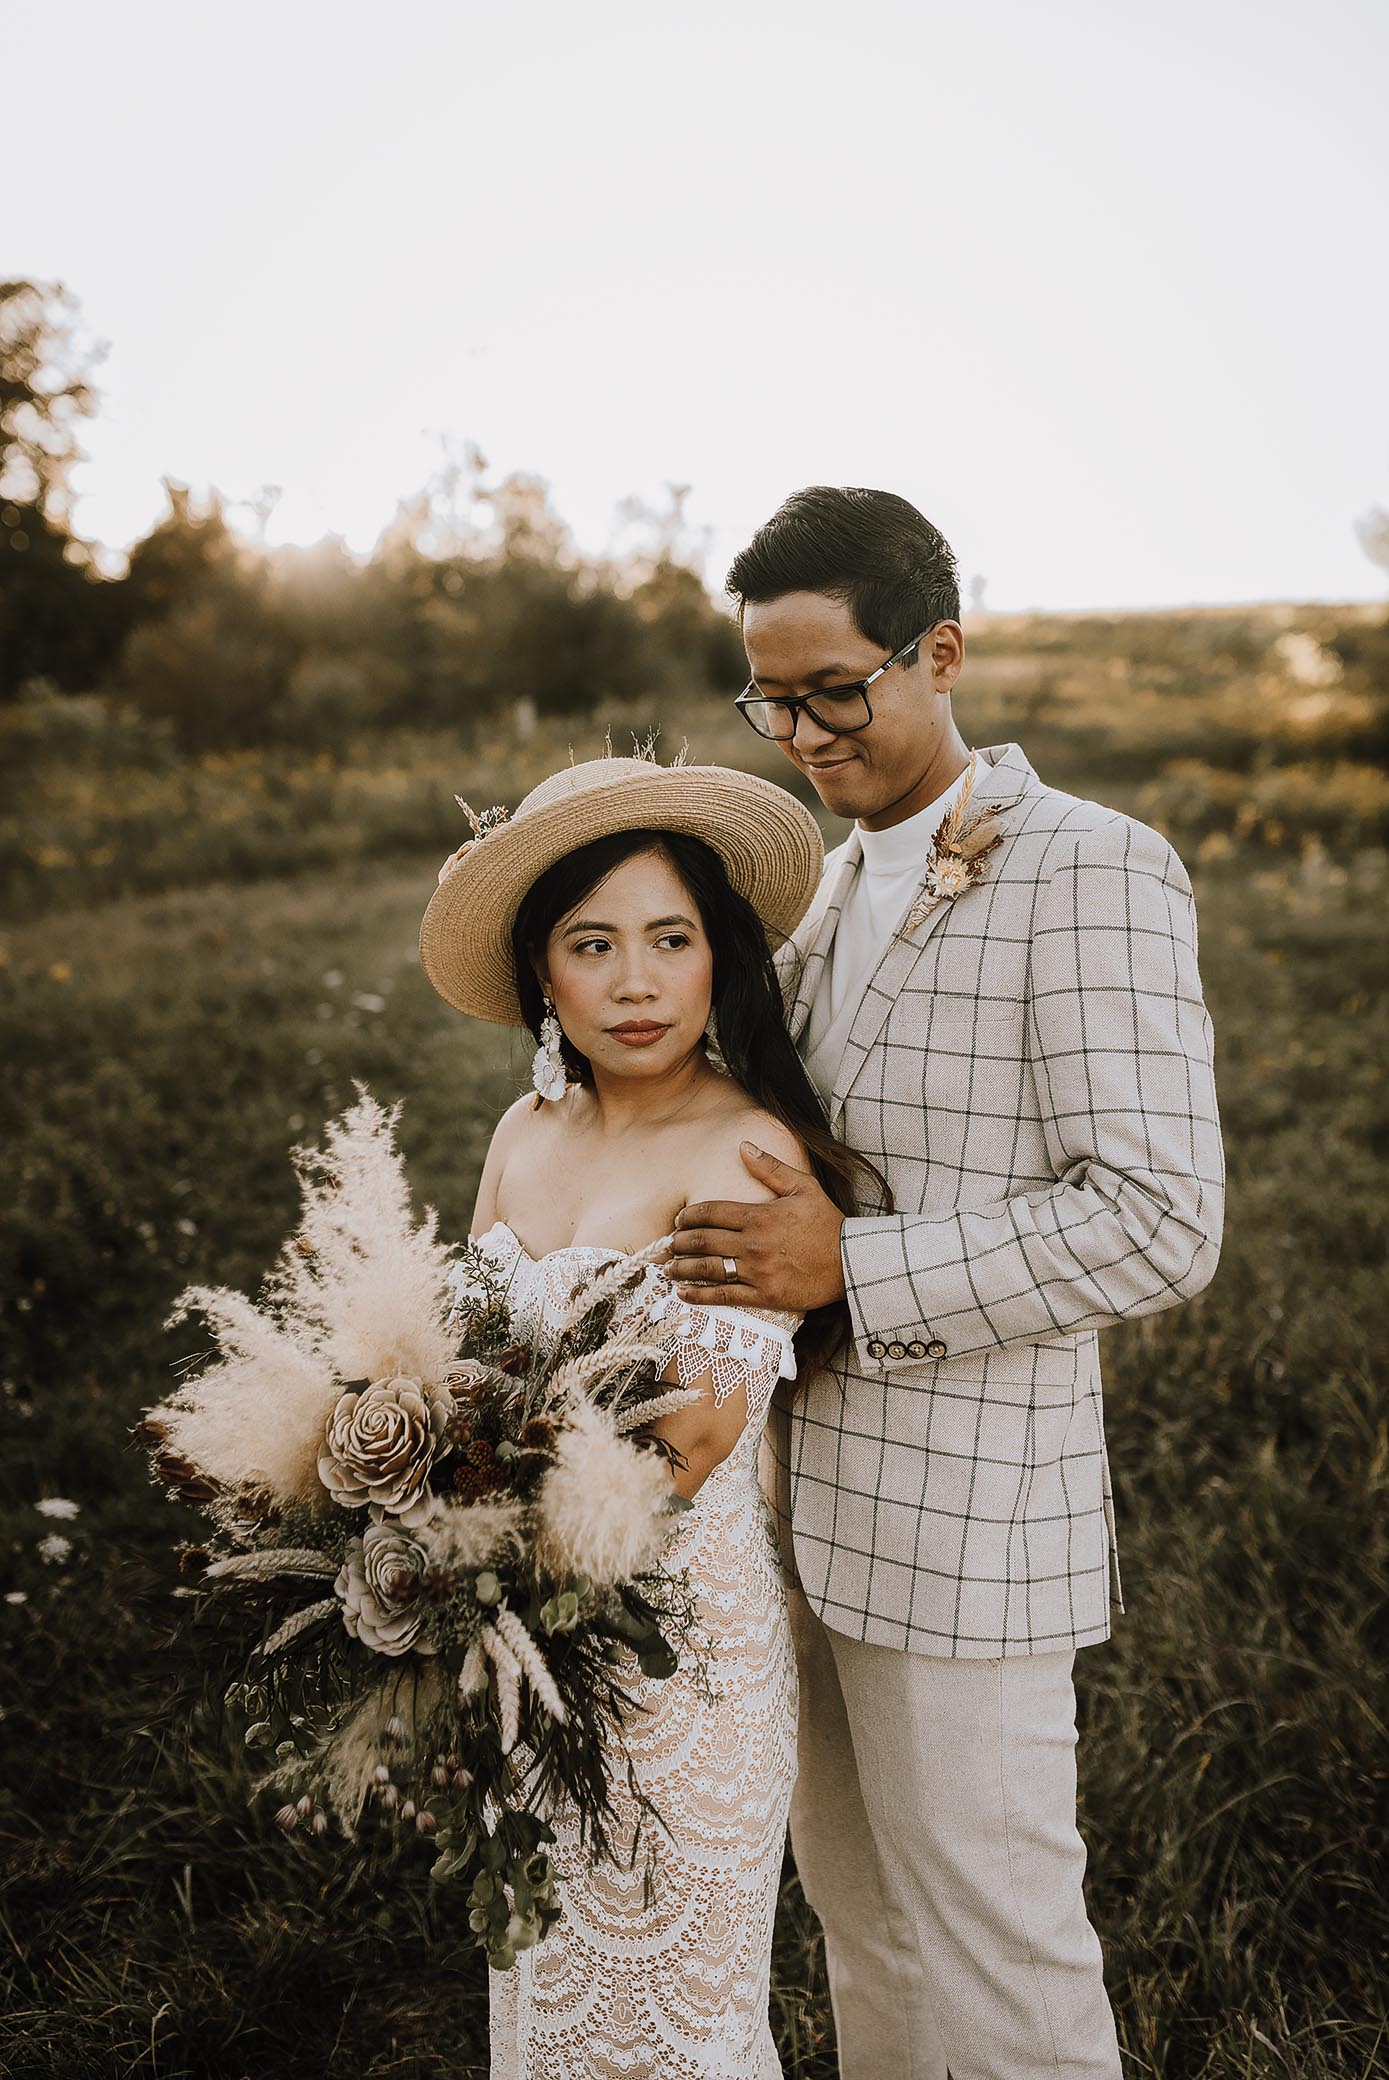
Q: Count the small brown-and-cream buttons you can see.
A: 4